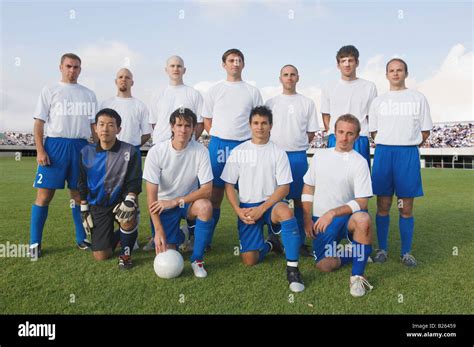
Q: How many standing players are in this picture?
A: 7